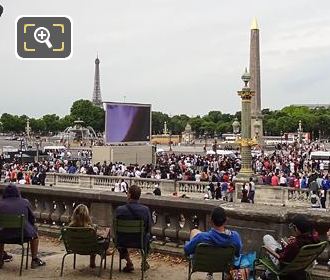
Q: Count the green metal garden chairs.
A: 5